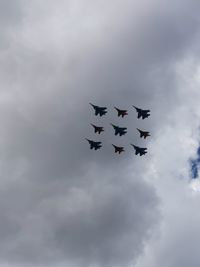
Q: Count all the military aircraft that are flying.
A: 9